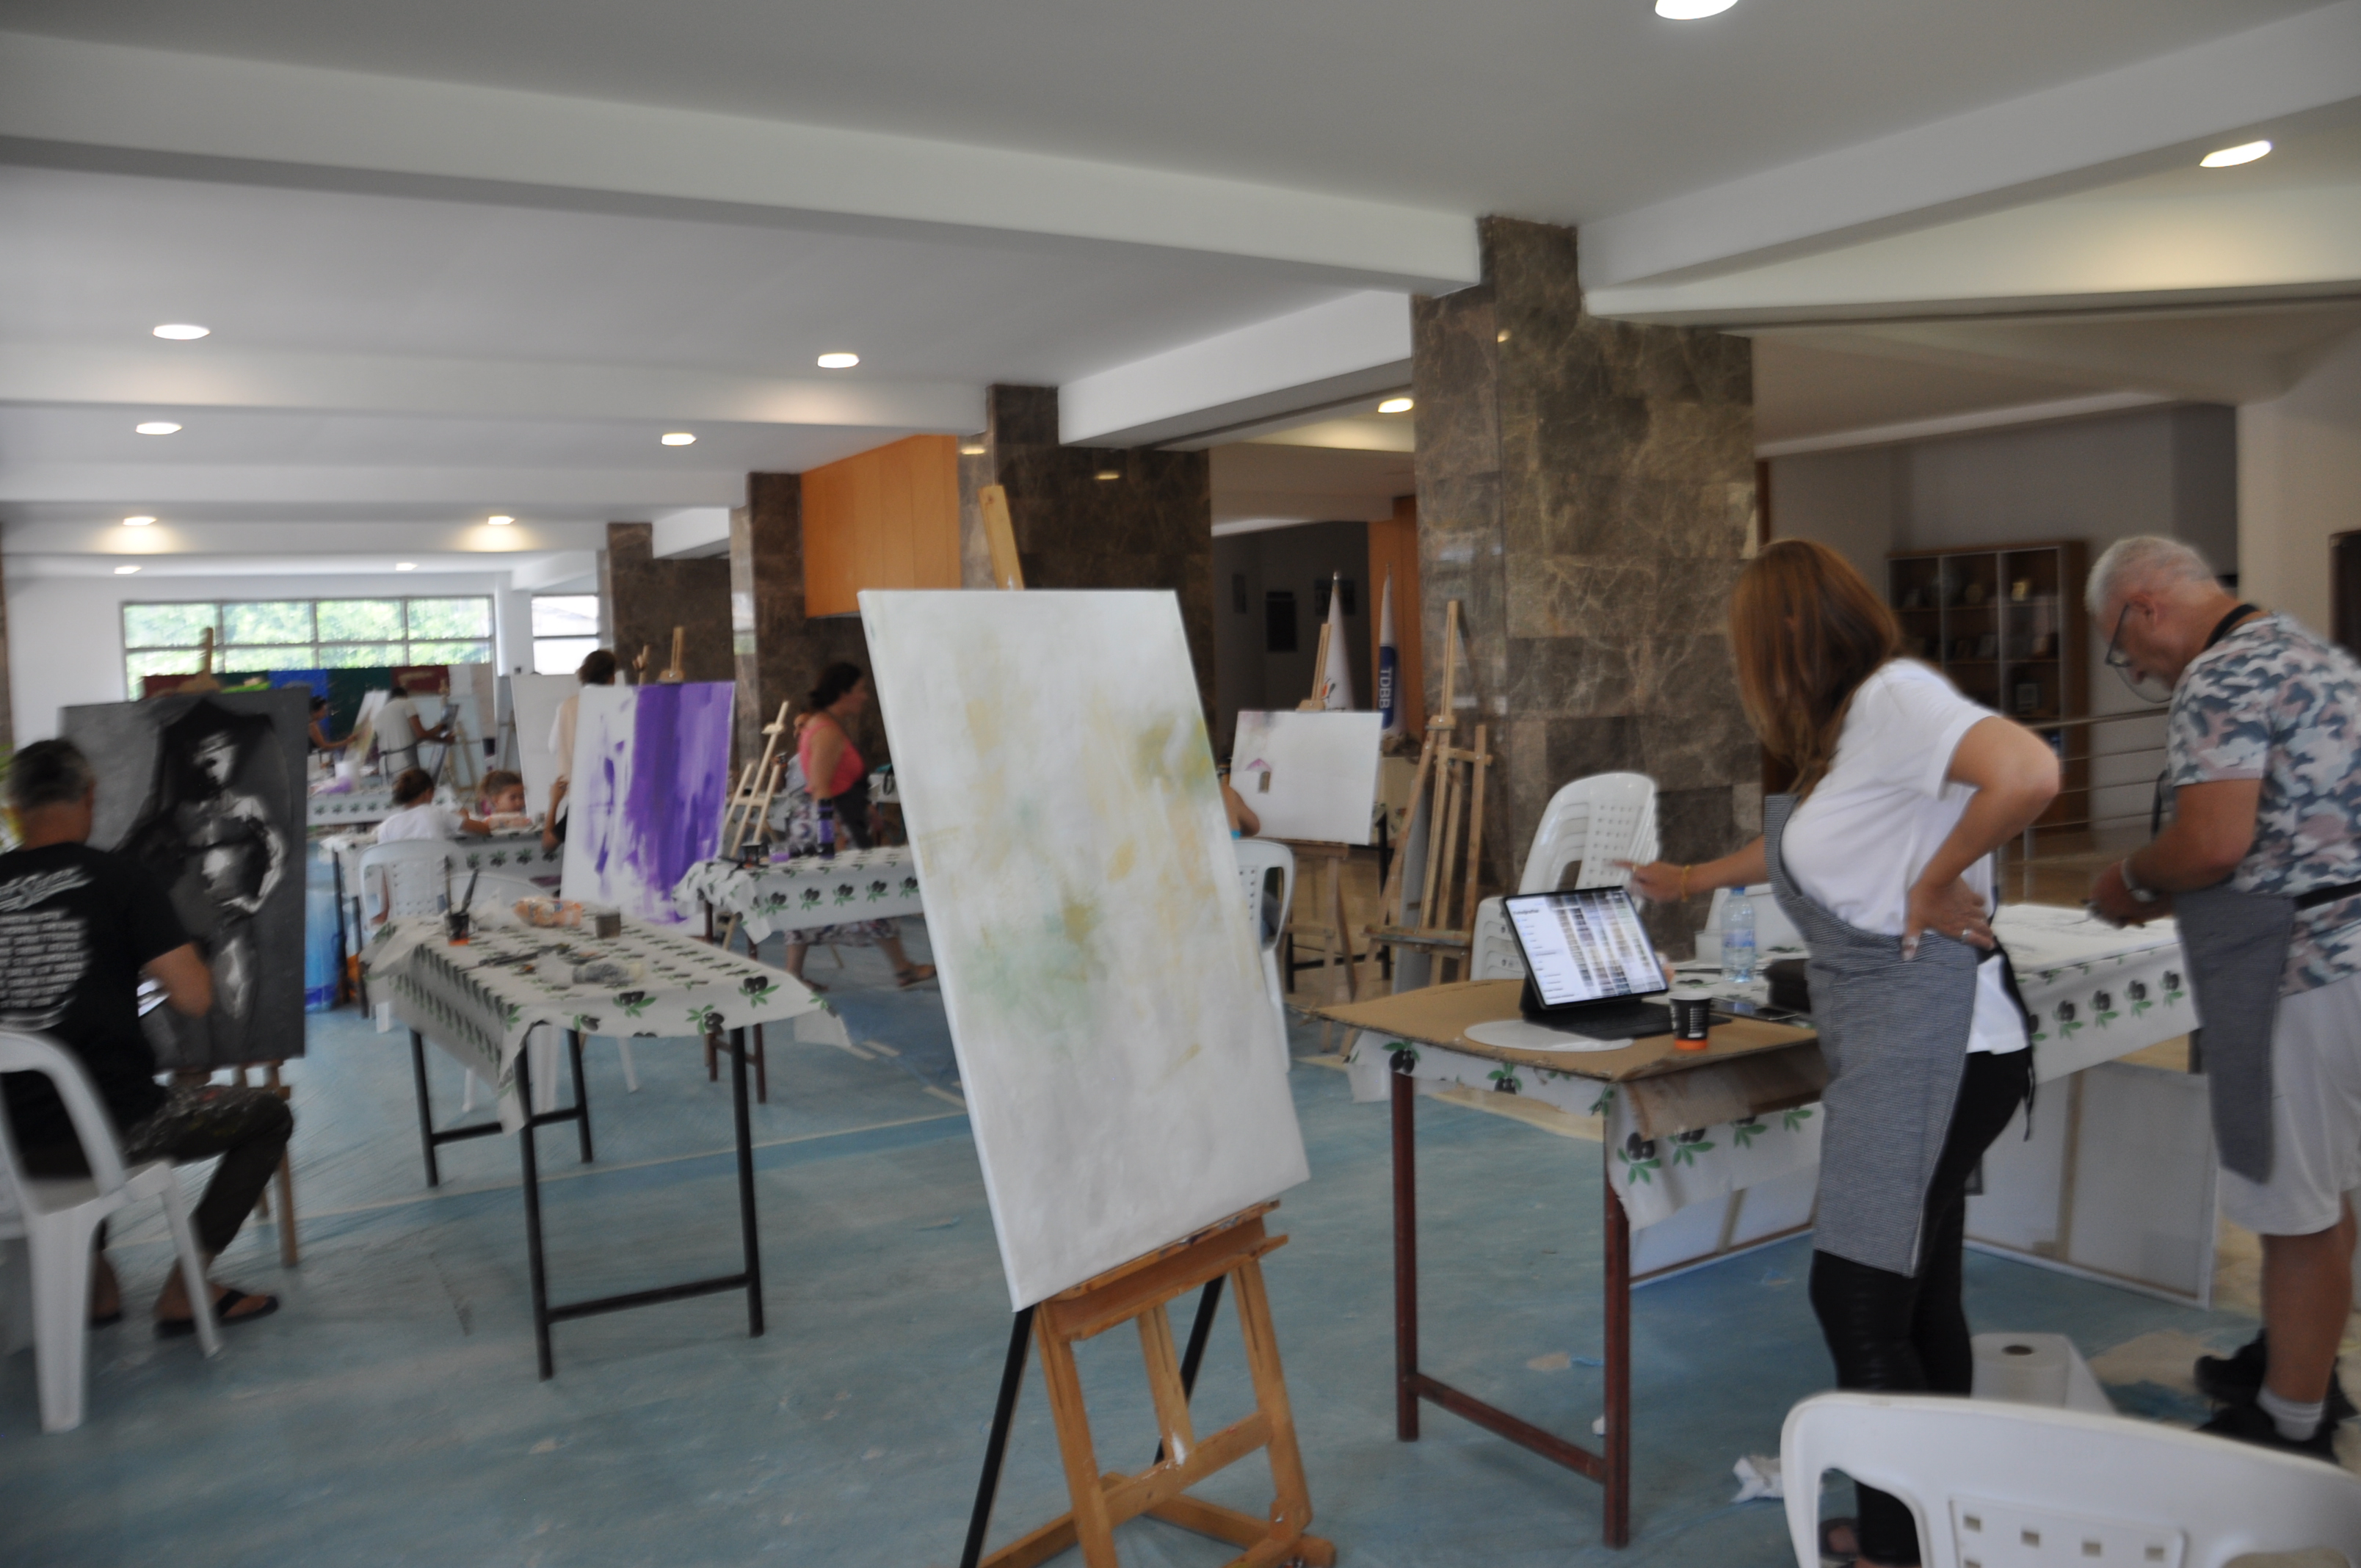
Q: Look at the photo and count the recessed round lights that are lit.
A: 11